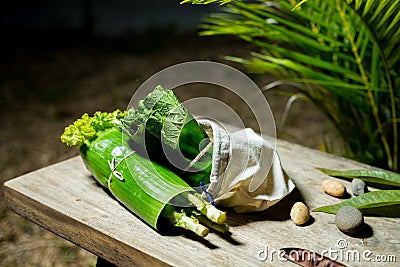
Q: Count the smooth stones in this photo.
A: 4